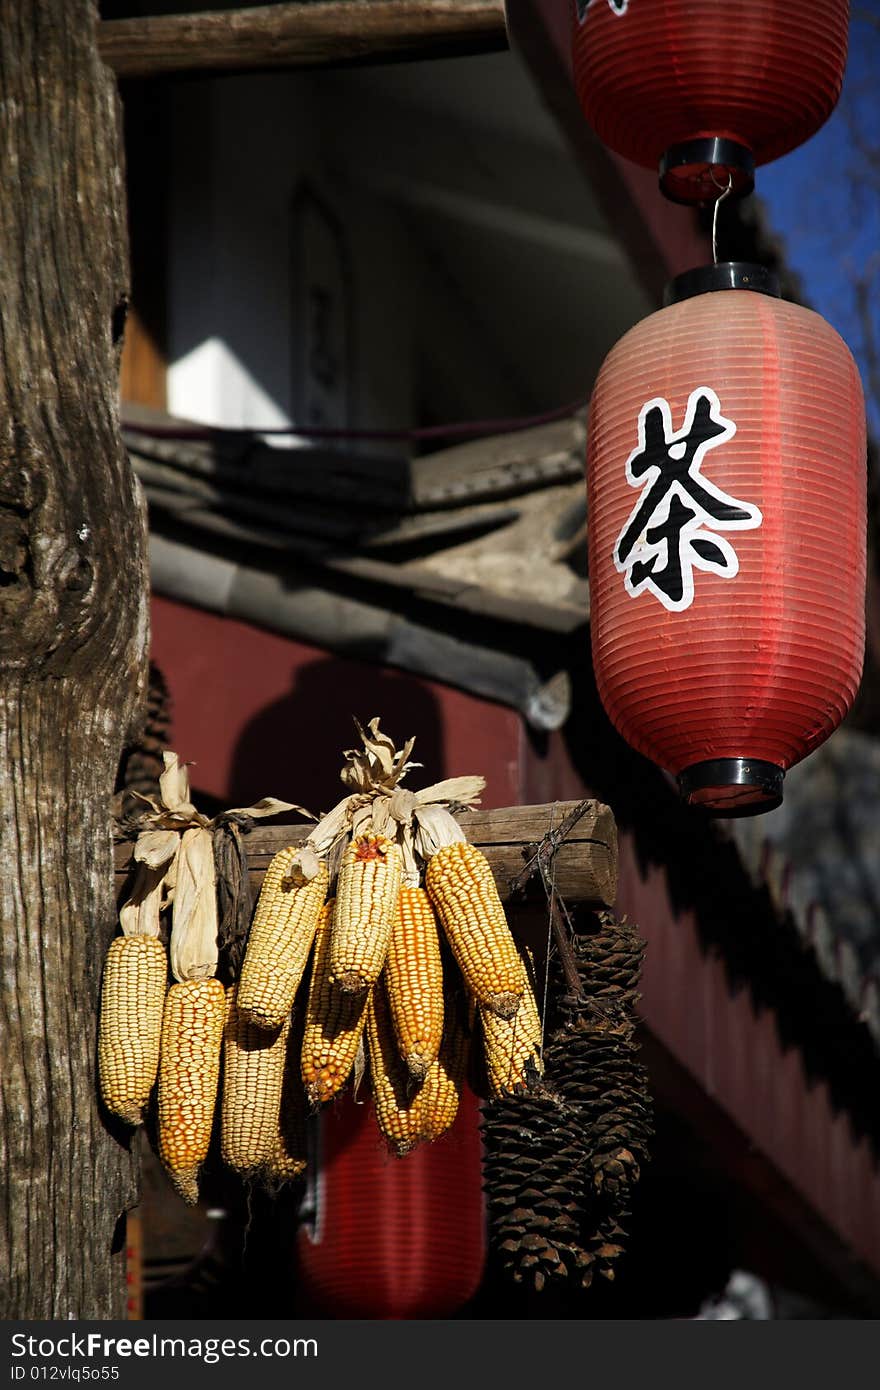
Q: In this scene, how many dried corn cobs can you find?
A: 12